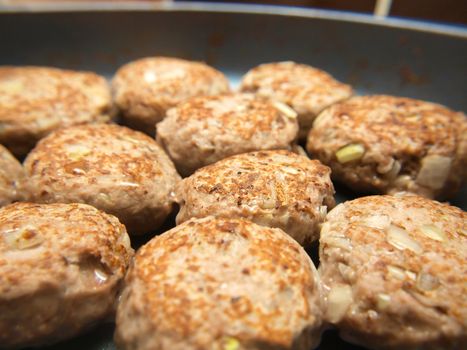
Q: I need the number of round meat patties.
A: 11